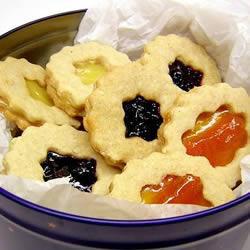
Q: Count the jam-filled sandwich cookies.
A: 7